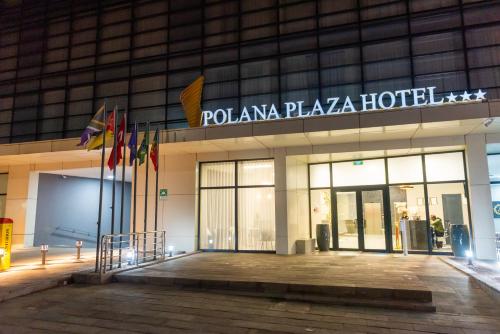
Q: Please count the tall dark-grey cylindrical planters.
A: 2